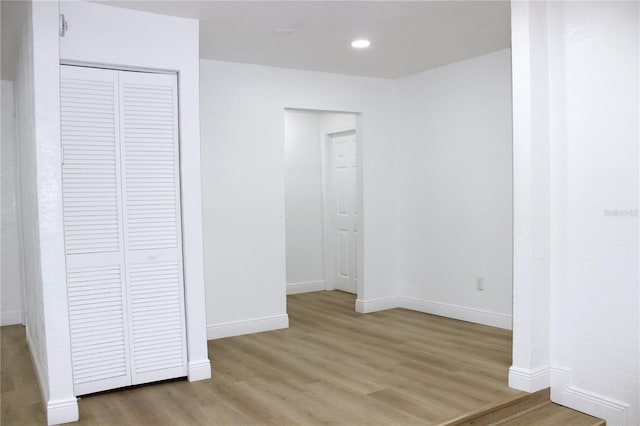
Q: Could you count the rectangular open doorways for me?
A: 1